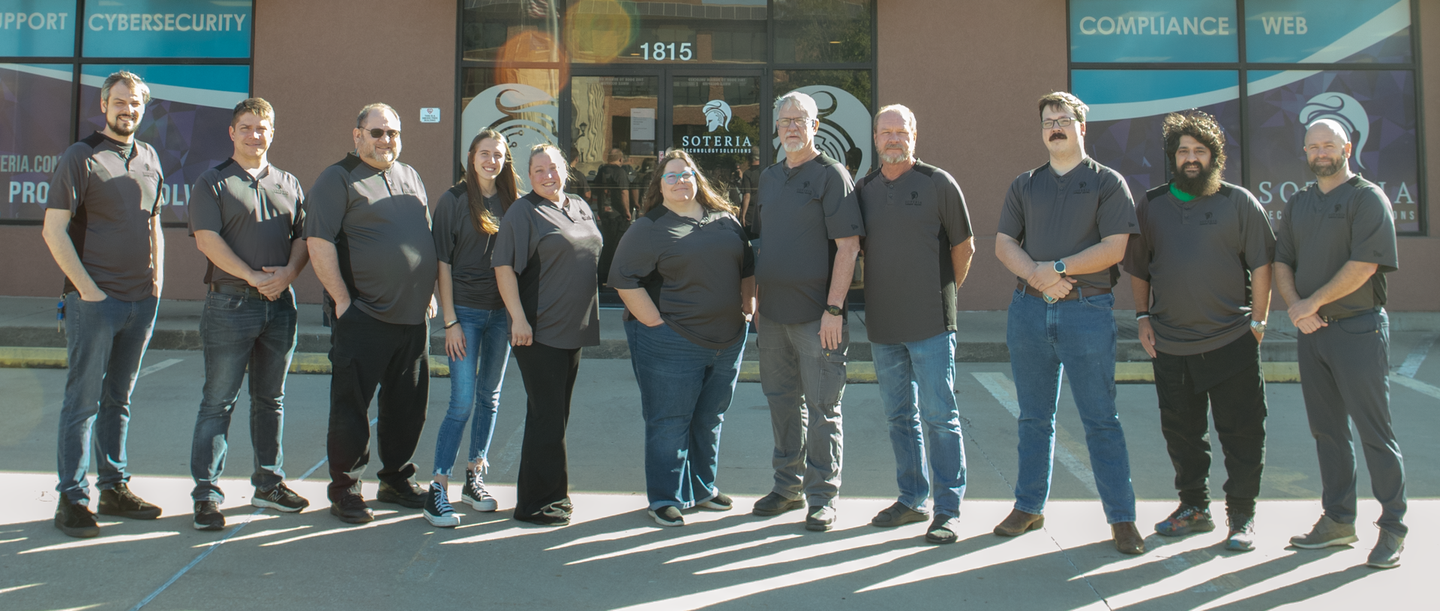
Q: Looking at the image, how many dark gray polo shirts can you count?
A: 11